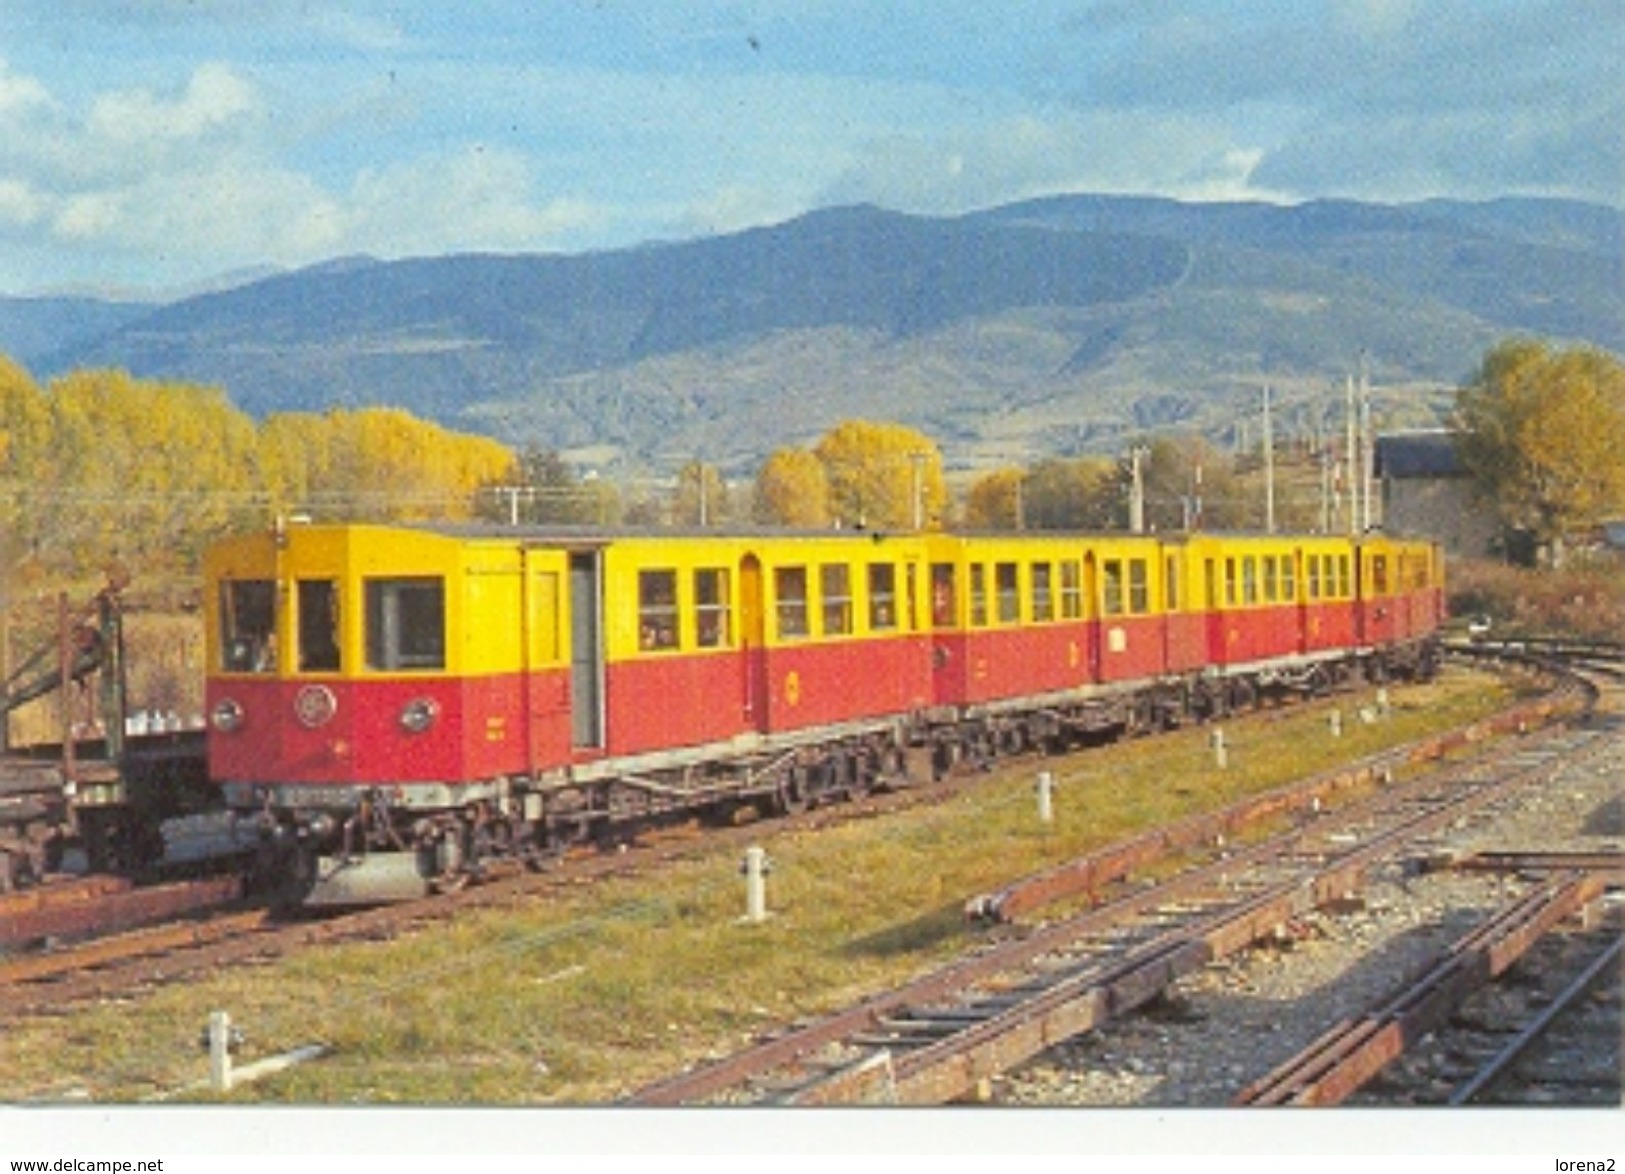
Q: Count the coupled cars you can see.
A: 4